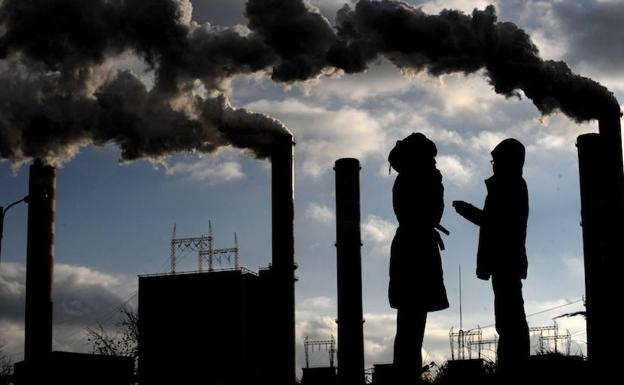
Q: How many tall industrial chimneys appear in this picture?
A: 5